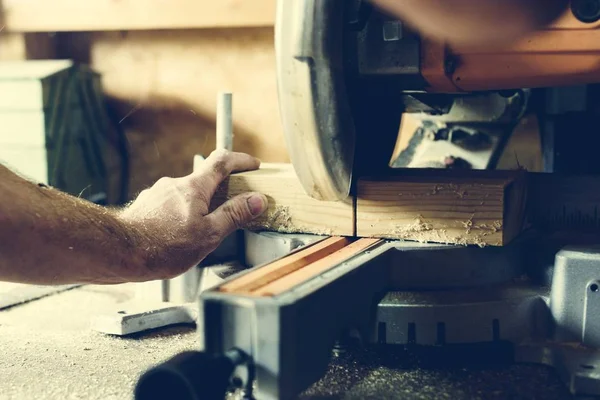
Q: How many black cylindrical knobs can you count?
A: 1